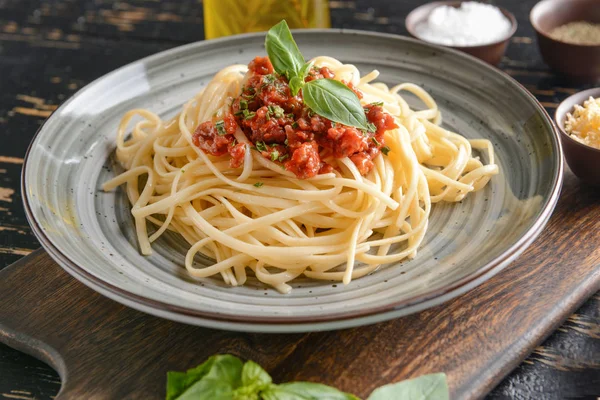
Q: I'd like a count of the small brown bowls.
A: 3